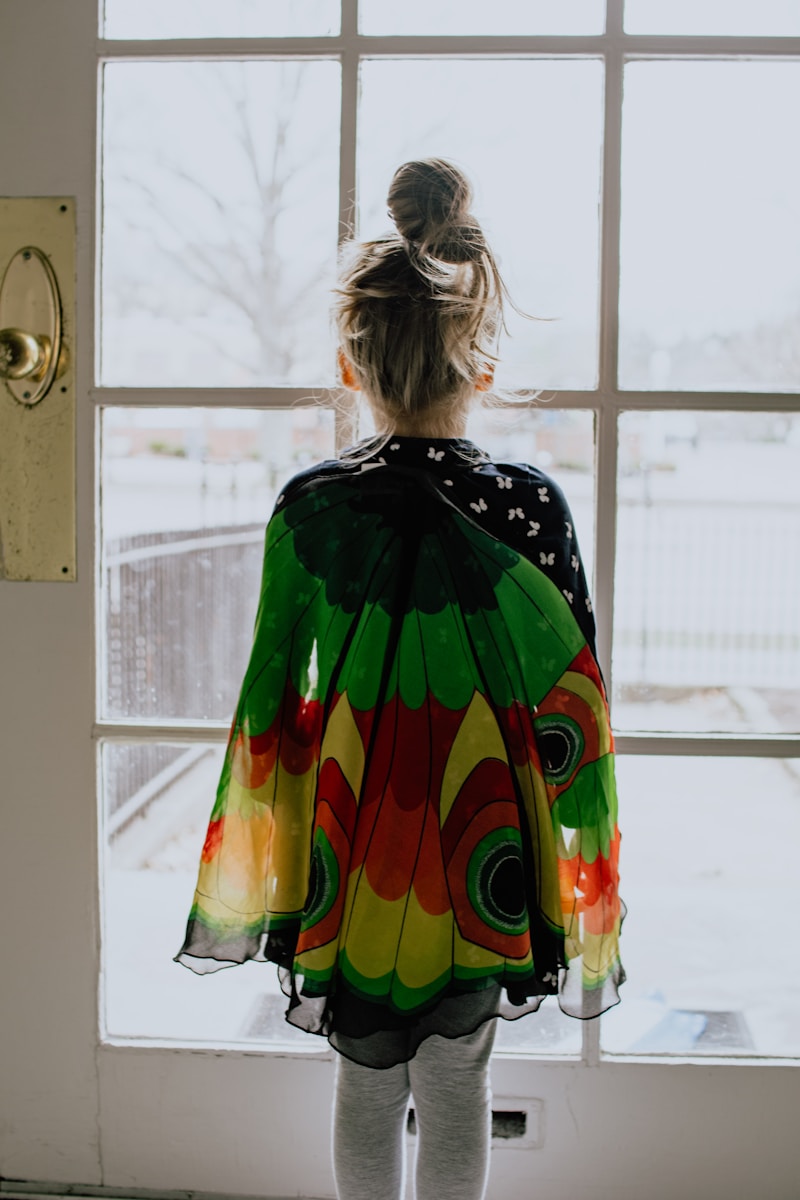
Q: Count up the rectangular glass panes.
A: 12